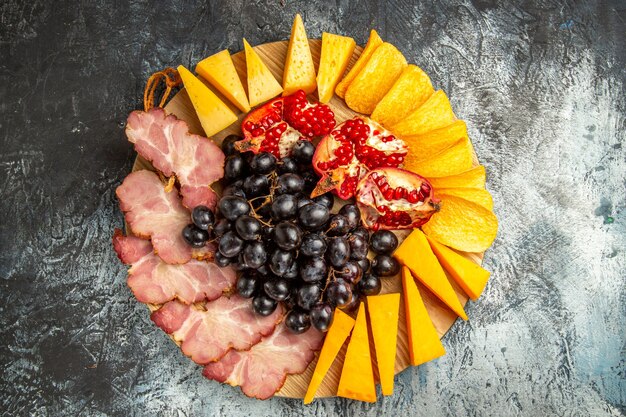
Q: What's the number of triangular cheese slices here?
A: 11